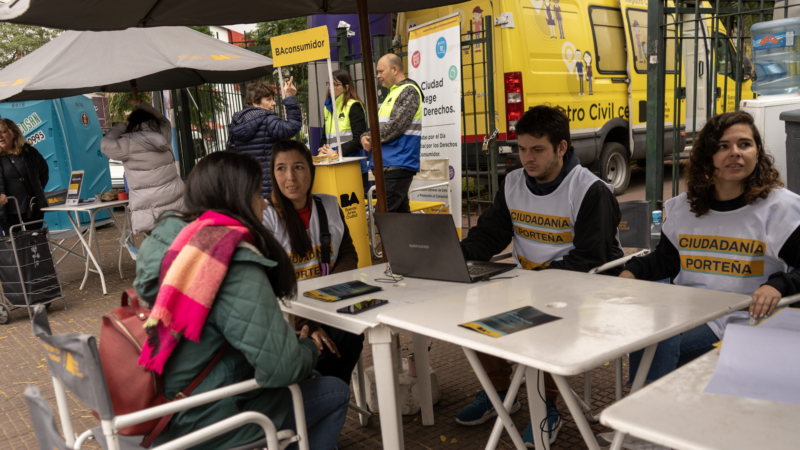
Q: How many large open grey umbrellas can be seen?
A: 2